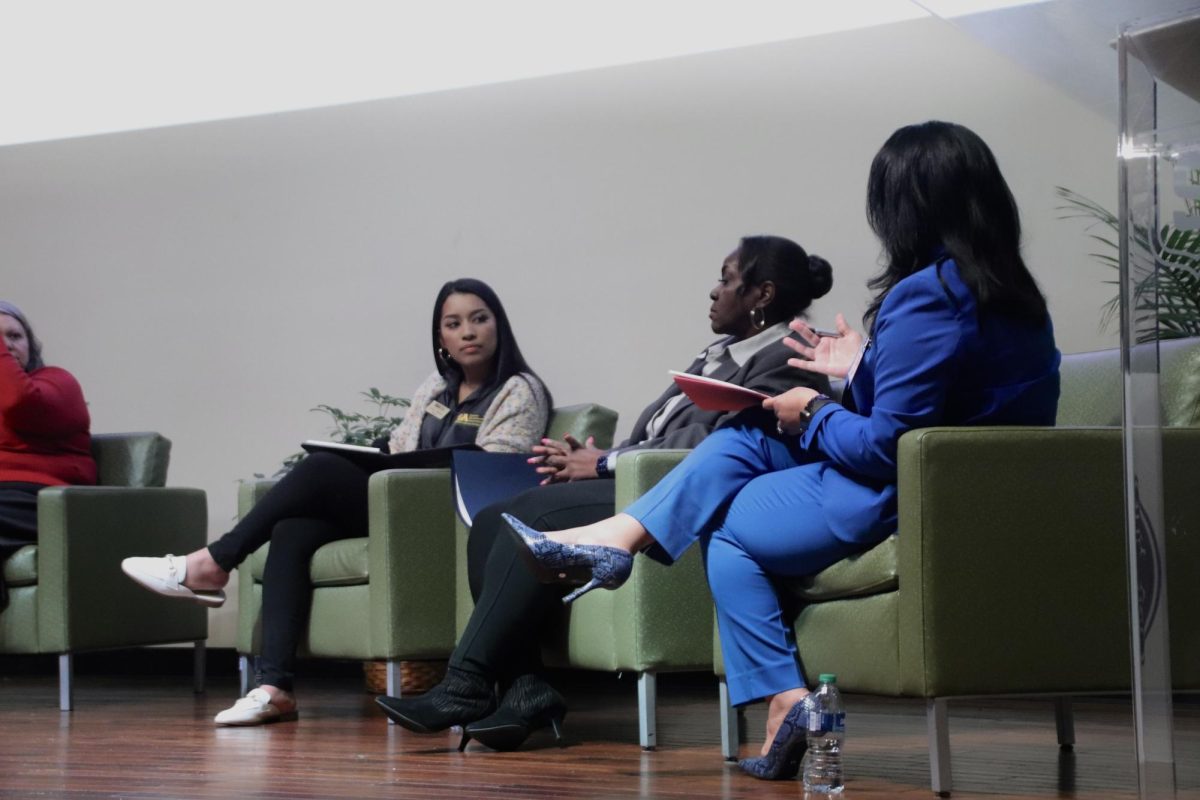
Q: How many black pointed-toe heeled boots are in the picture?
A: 2